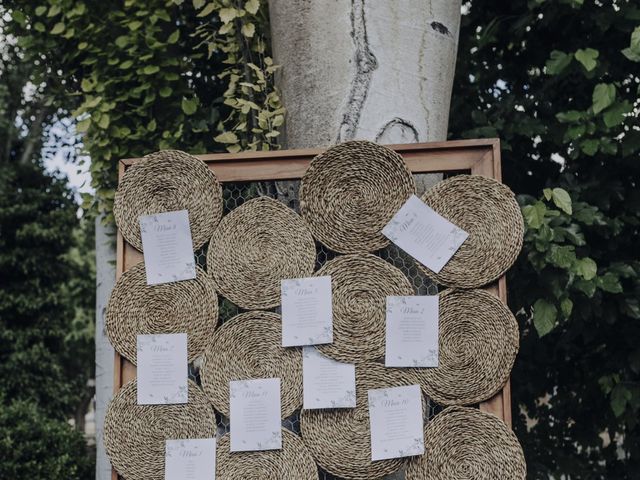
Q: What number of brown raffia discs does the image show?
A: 12